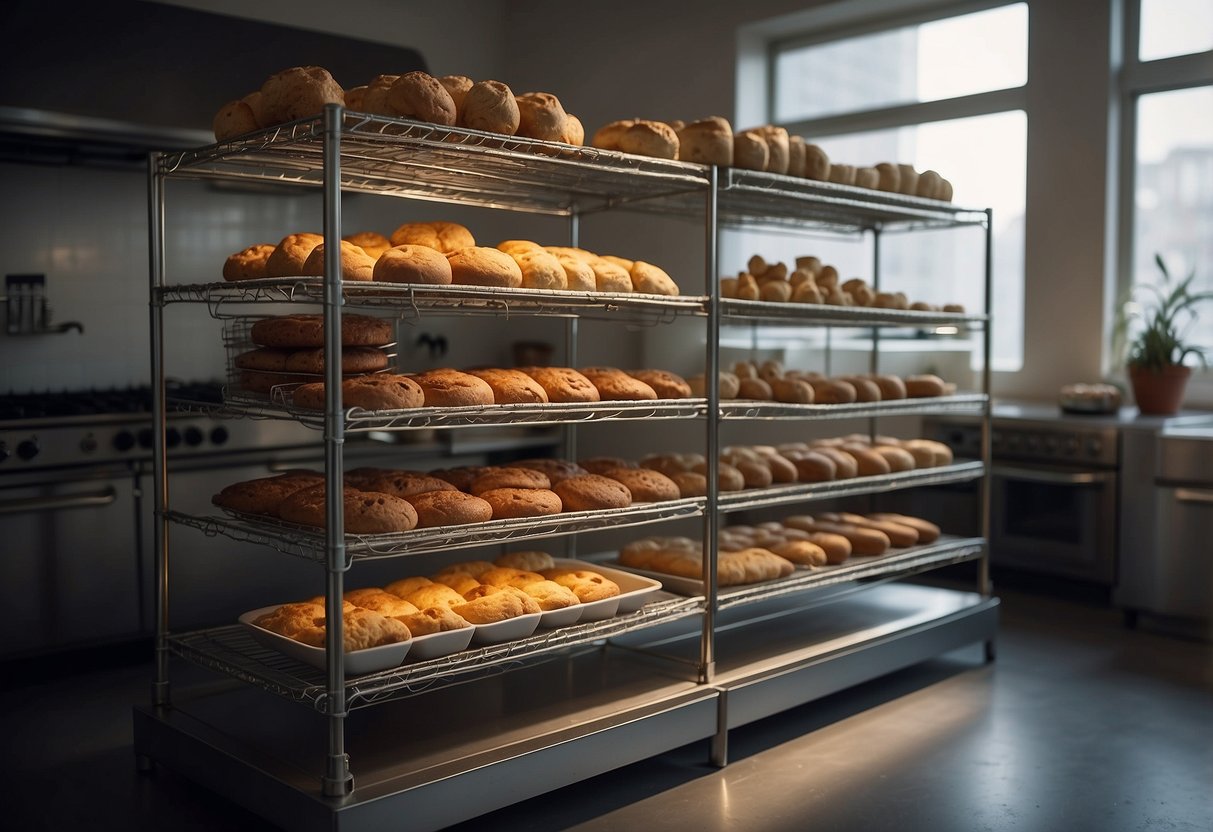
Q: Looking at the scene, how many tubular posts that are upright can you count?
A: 6